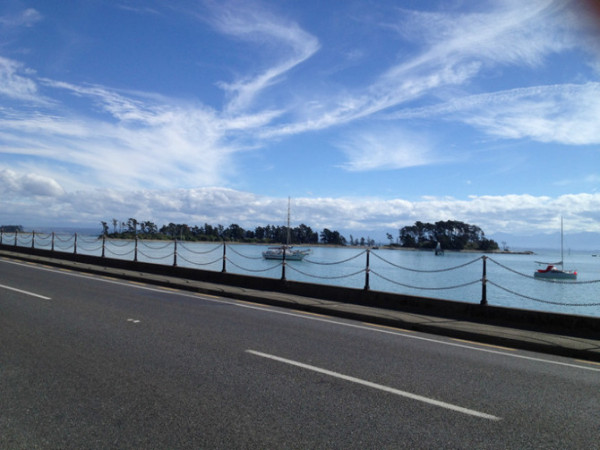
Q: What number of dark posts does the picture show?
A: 12